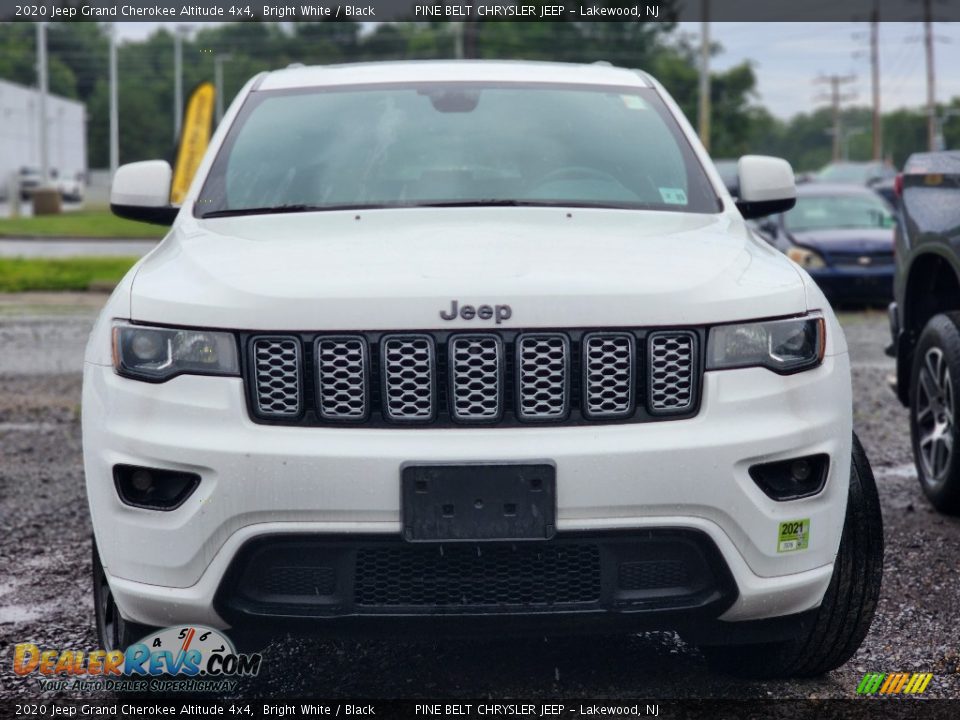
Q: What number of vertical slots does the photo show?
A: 7